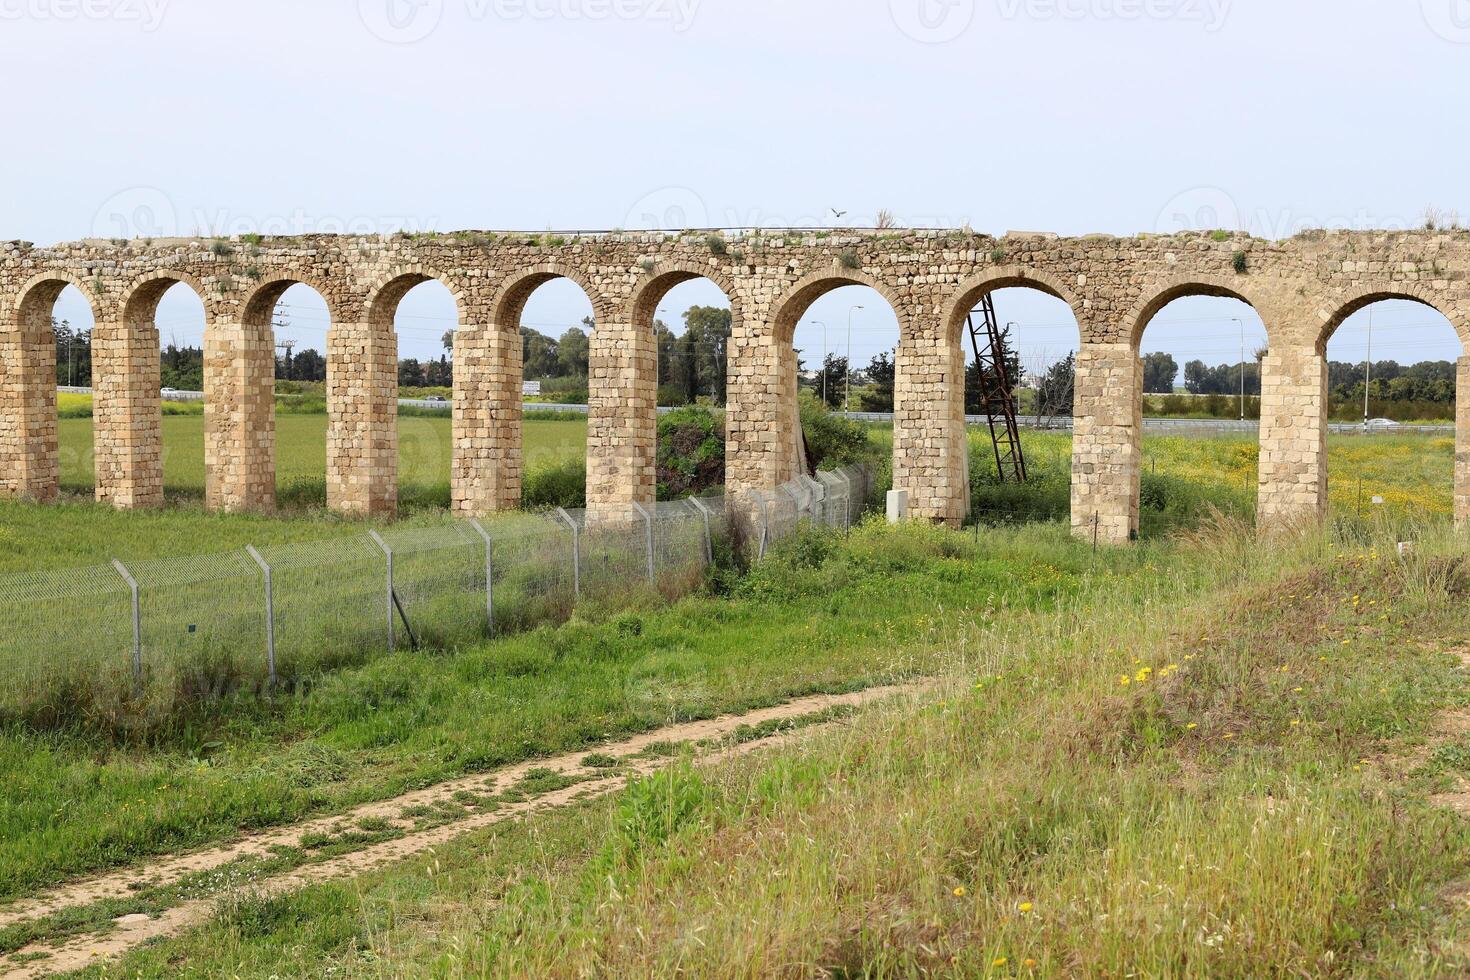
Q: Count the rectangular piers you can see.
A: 11